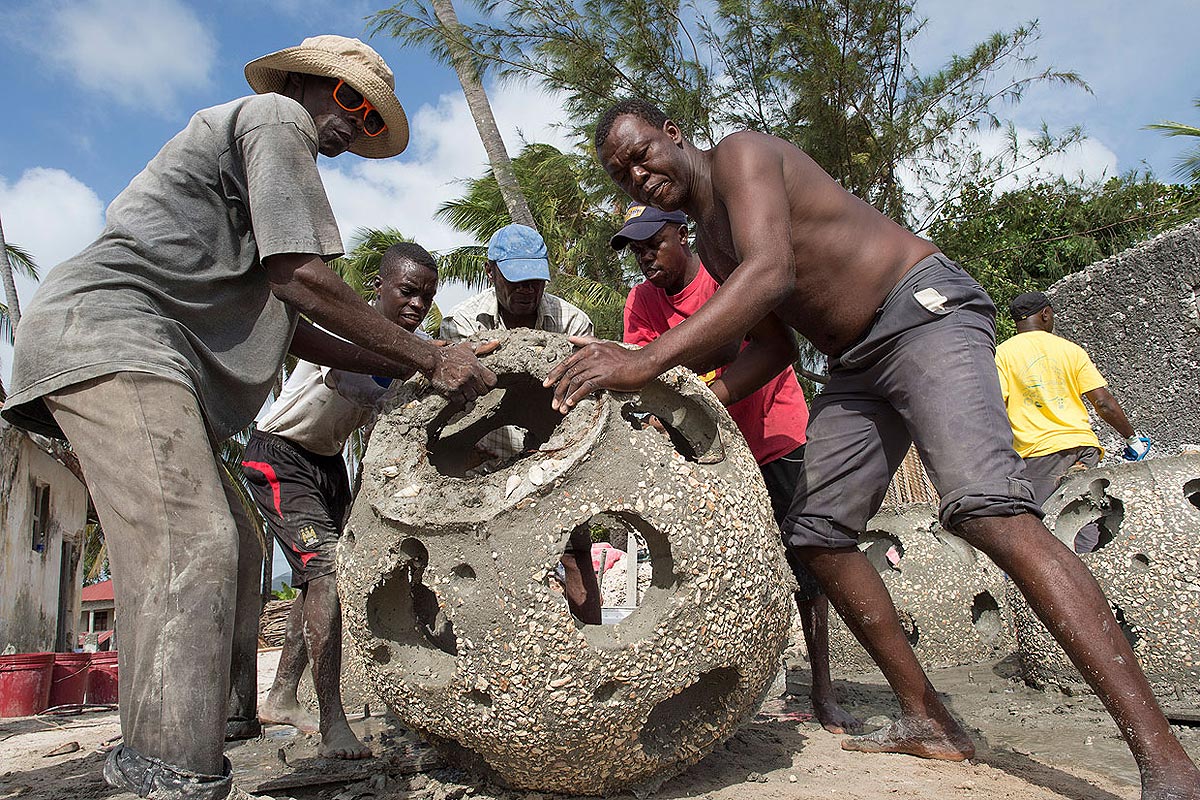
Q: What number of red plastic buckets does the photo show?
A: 3